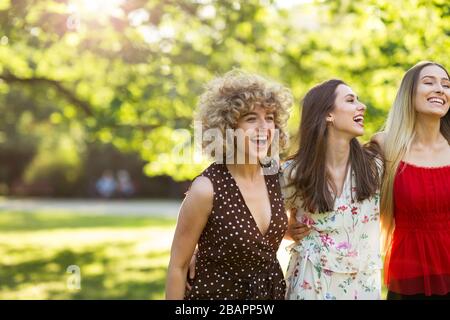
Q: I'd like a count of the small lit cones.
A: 0